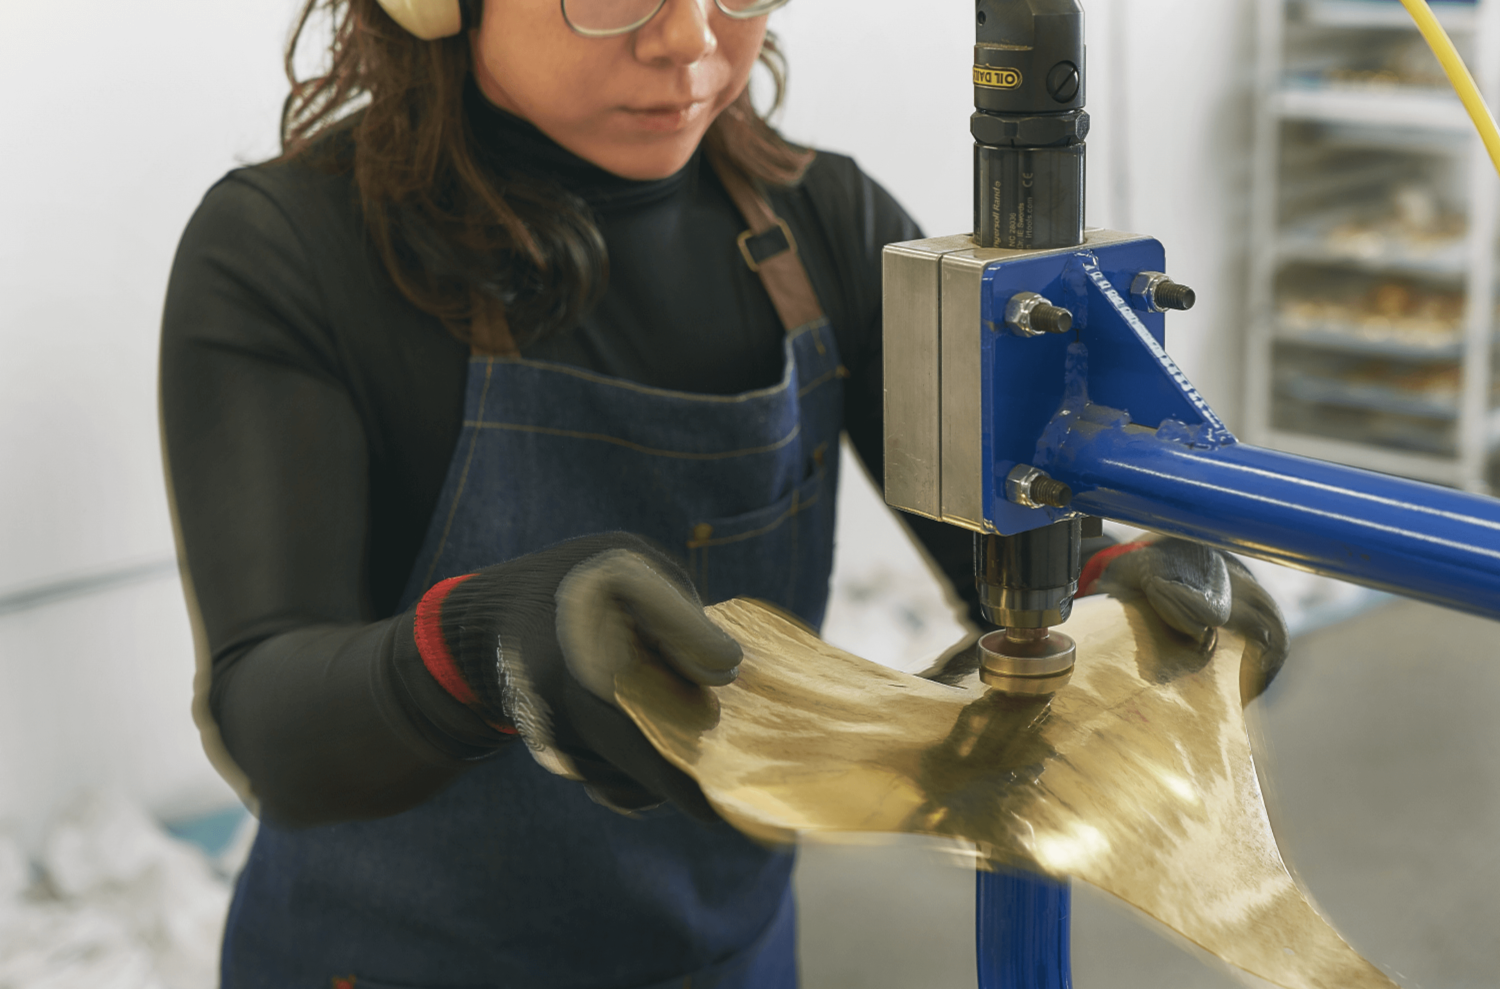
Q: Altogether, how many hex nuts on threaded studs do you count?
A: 3